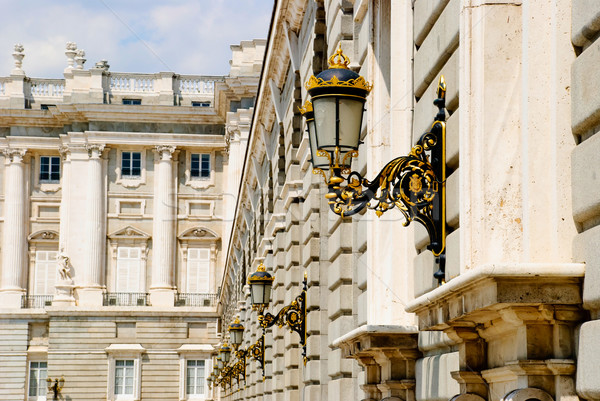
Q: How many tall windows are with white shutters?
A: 3